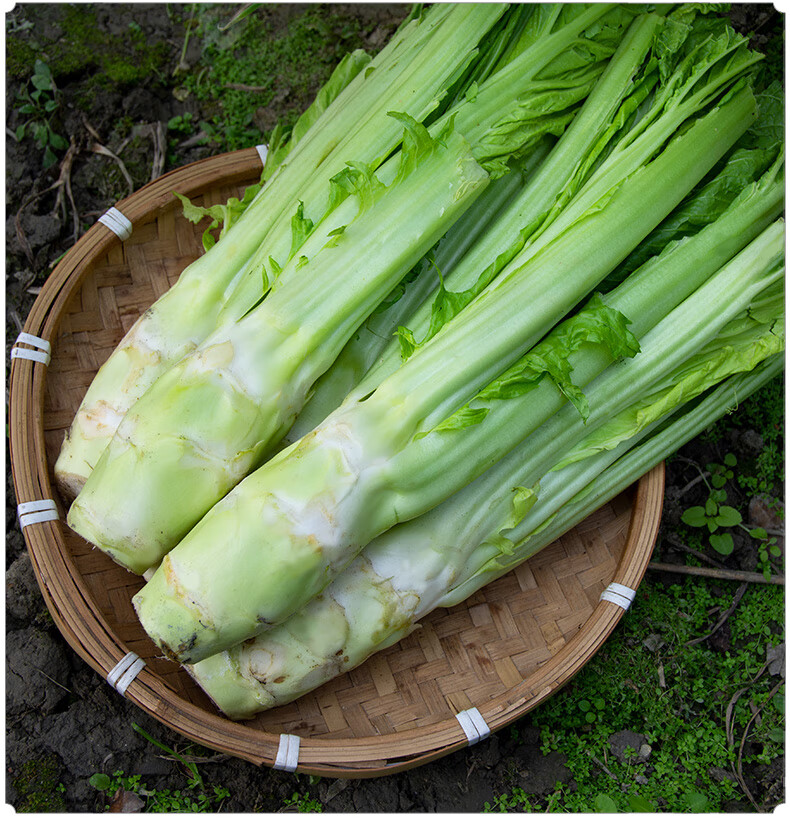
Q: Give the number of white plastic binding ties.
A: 8